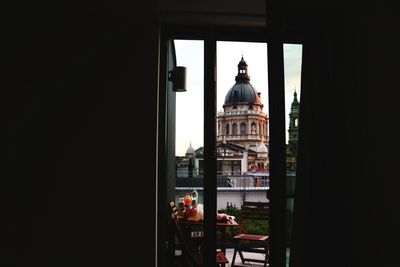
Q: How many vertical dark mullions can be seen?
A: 2